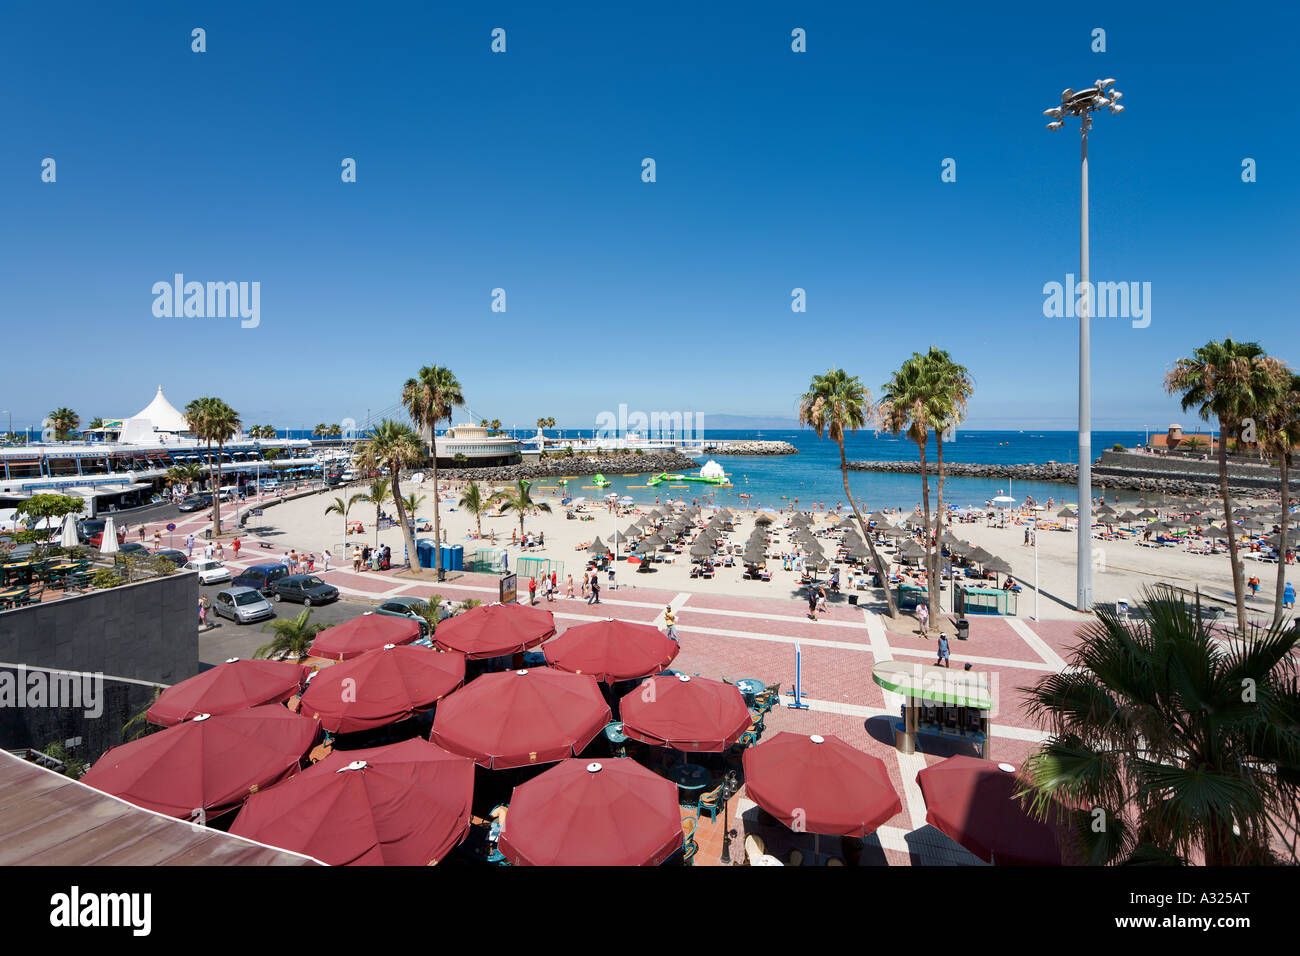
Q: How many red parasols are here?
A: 12